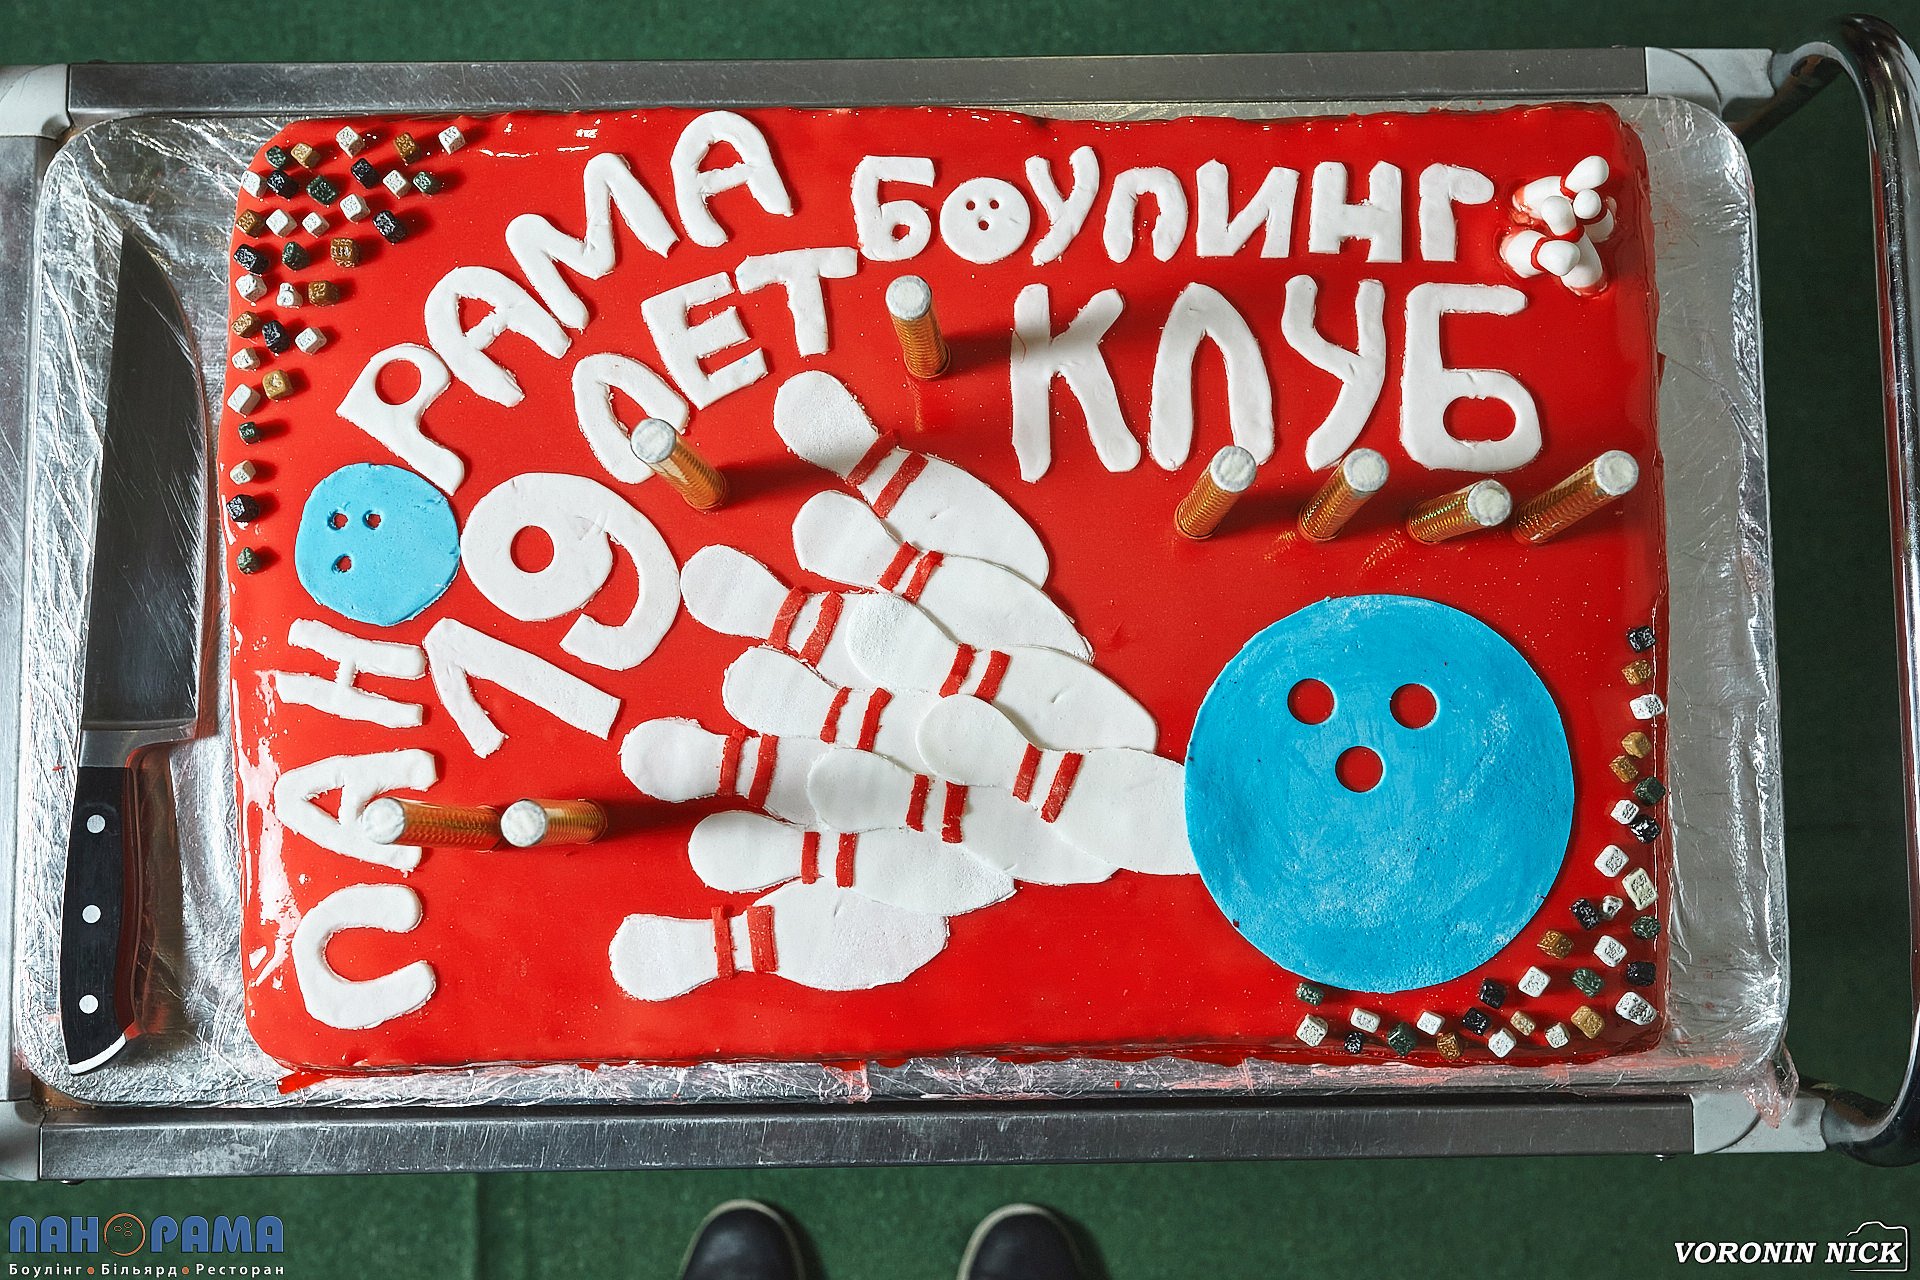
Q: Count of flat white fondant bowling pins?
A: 10